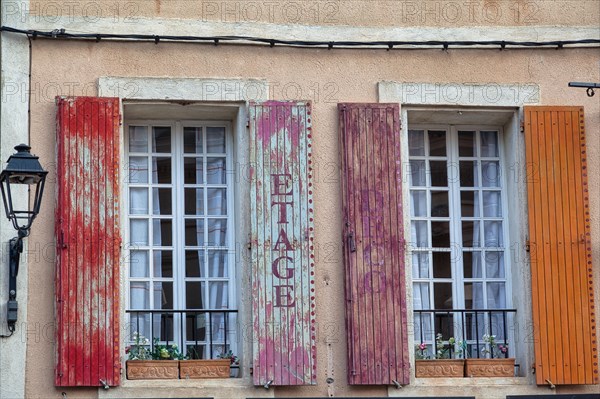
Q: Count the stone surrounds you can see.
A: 2